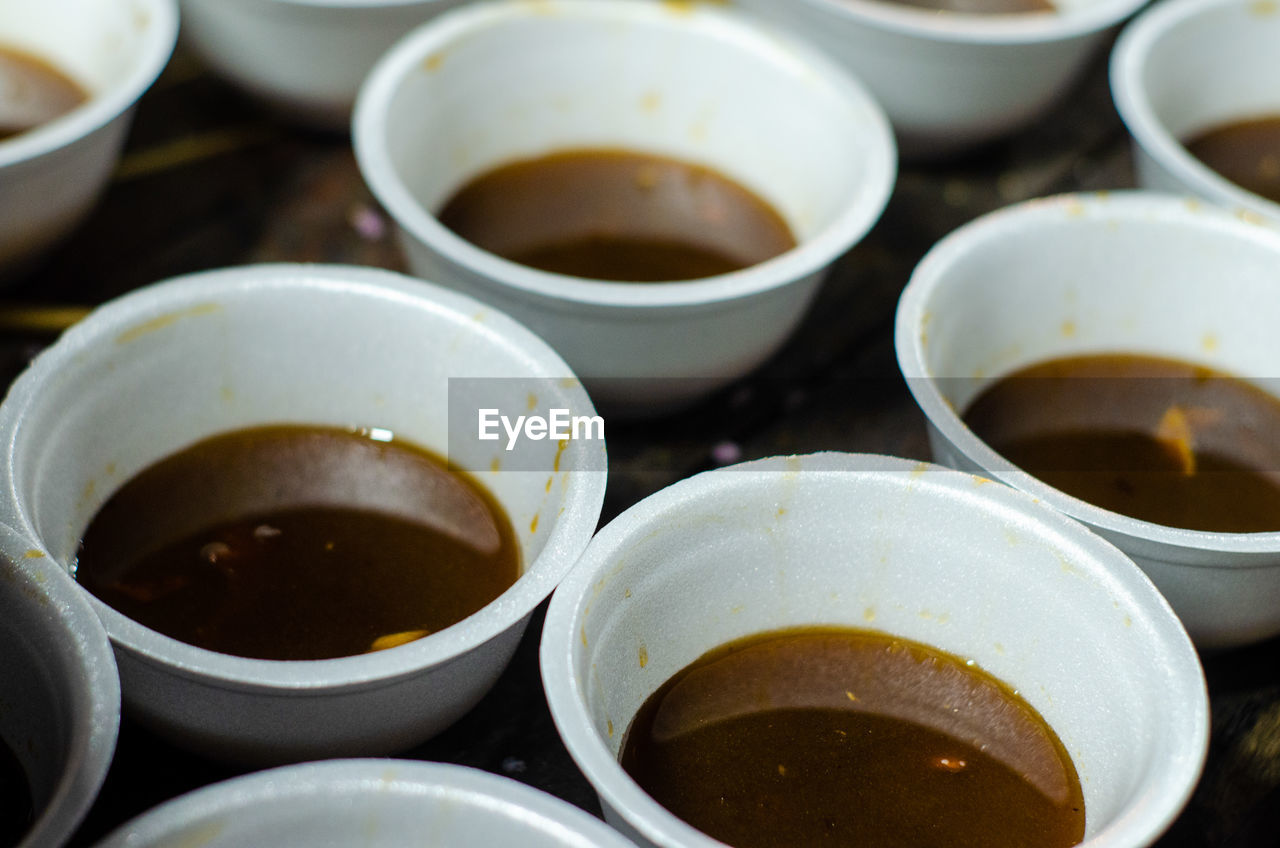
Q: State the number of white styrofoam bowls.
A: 10